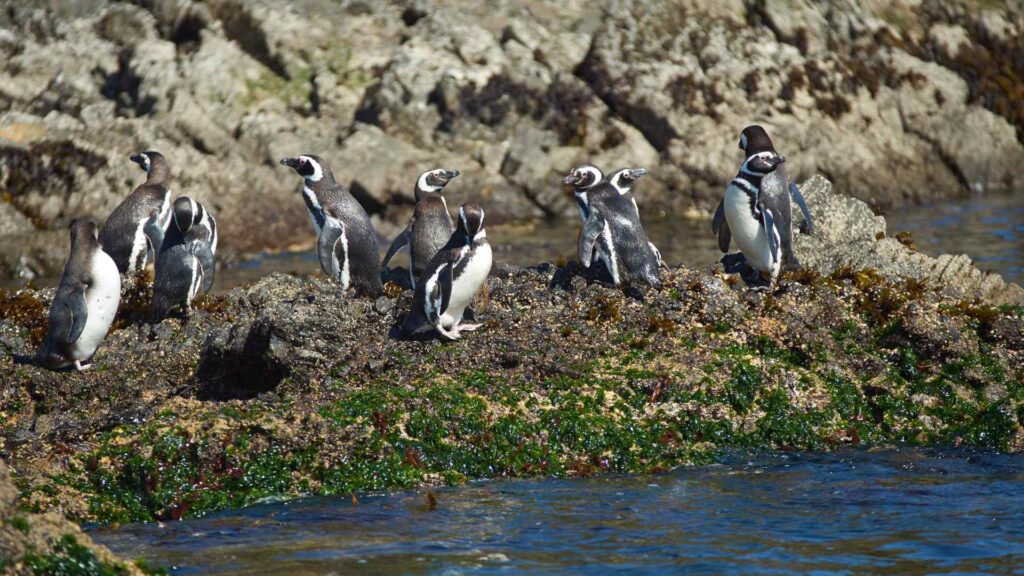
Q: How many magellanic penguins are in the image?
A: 10